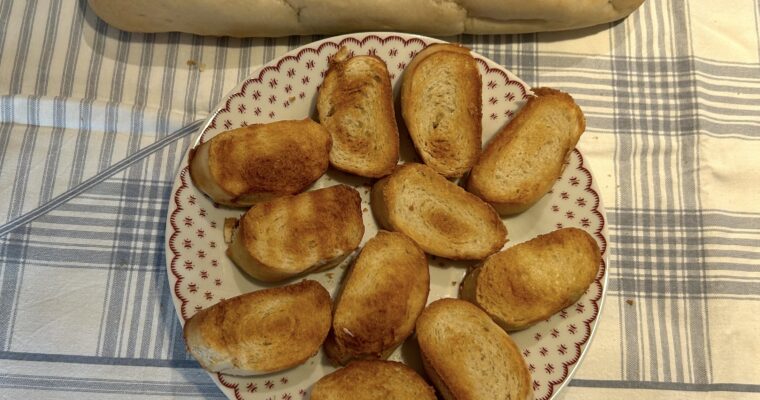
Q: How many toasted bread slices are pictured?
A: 11